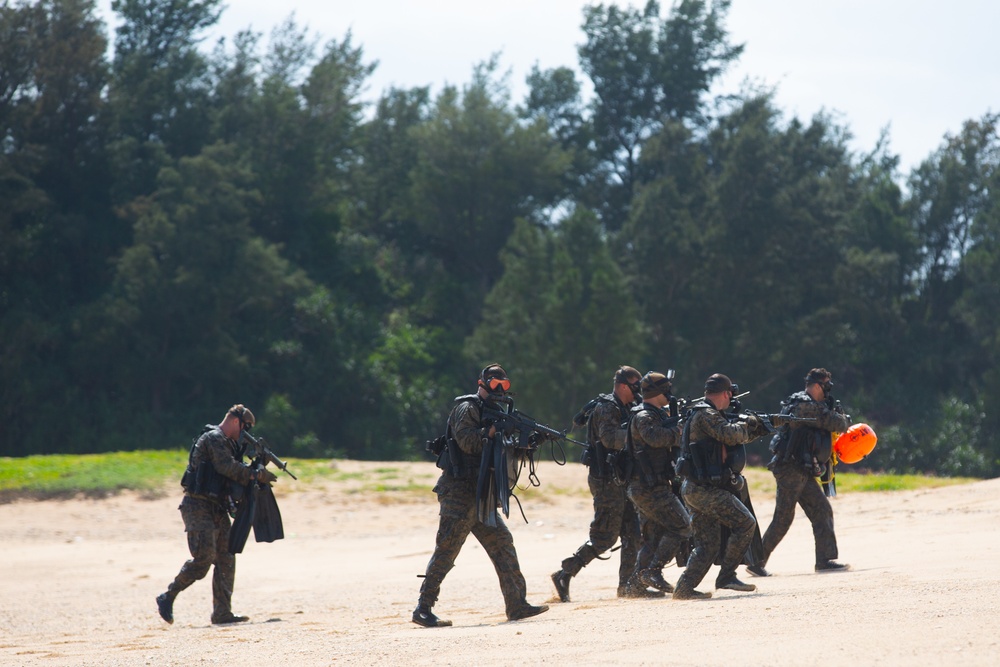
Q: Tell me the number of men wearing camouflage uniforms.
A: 6